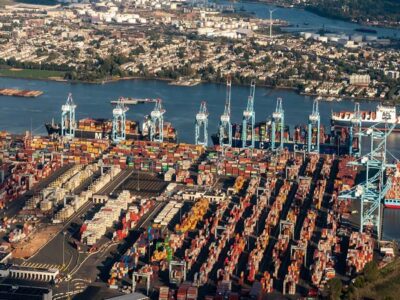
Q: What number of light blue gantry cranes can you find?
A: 12